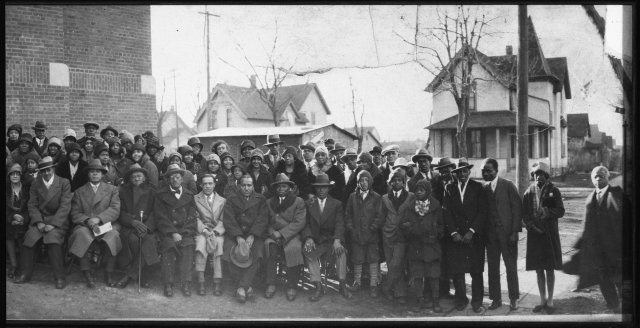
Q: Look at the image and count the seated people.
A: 9